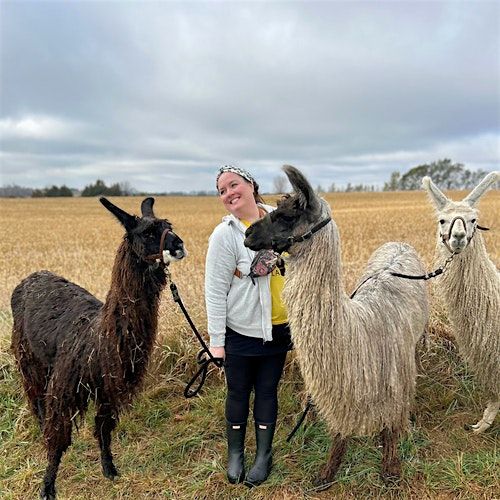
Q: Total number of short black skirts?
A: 1